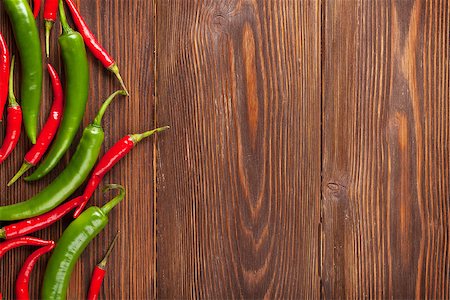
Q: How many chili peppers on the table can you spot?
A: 15